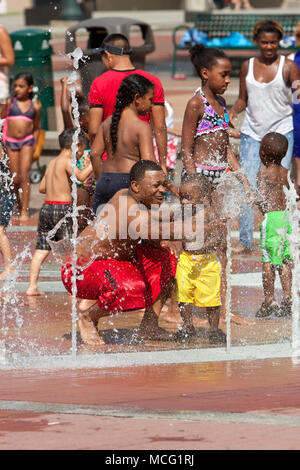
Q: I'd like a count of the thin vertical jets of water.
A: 3